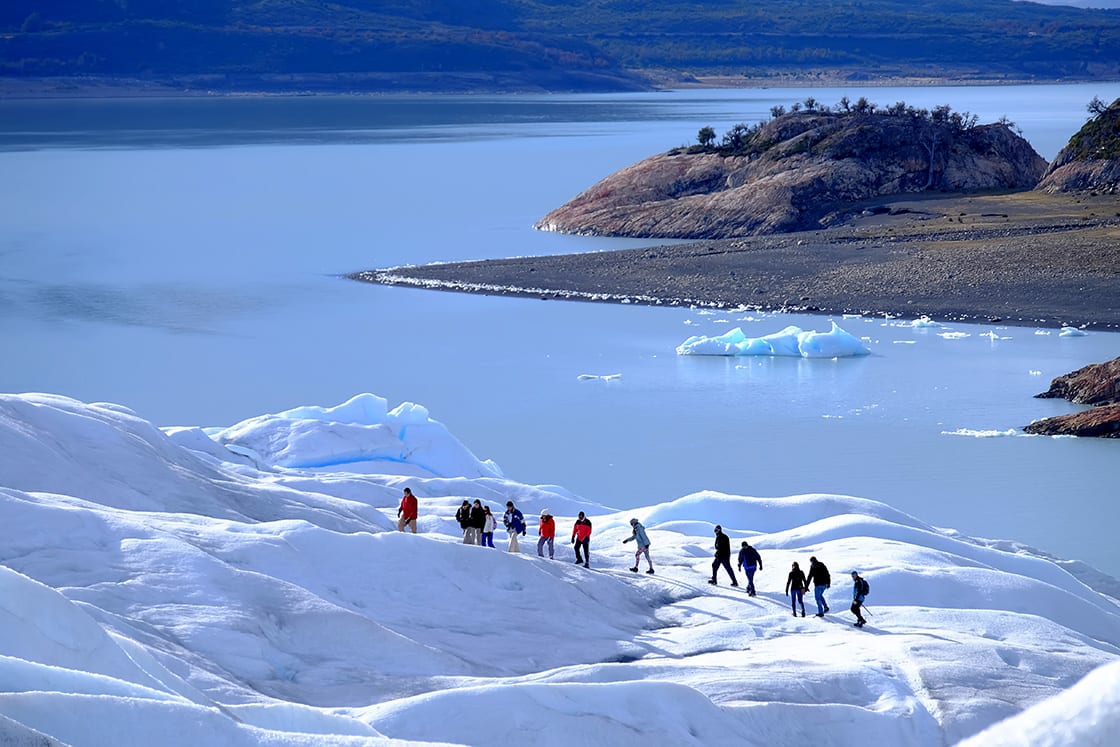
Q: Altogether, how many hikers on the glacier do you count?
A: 13